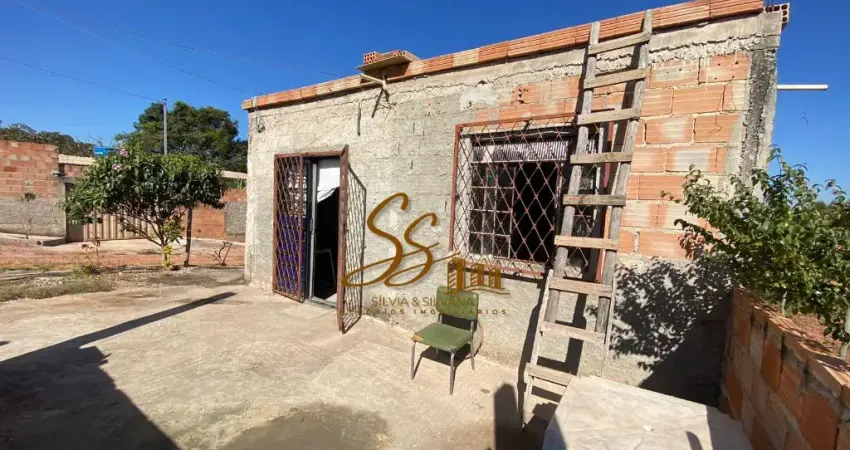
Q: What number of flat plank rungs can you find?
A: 9